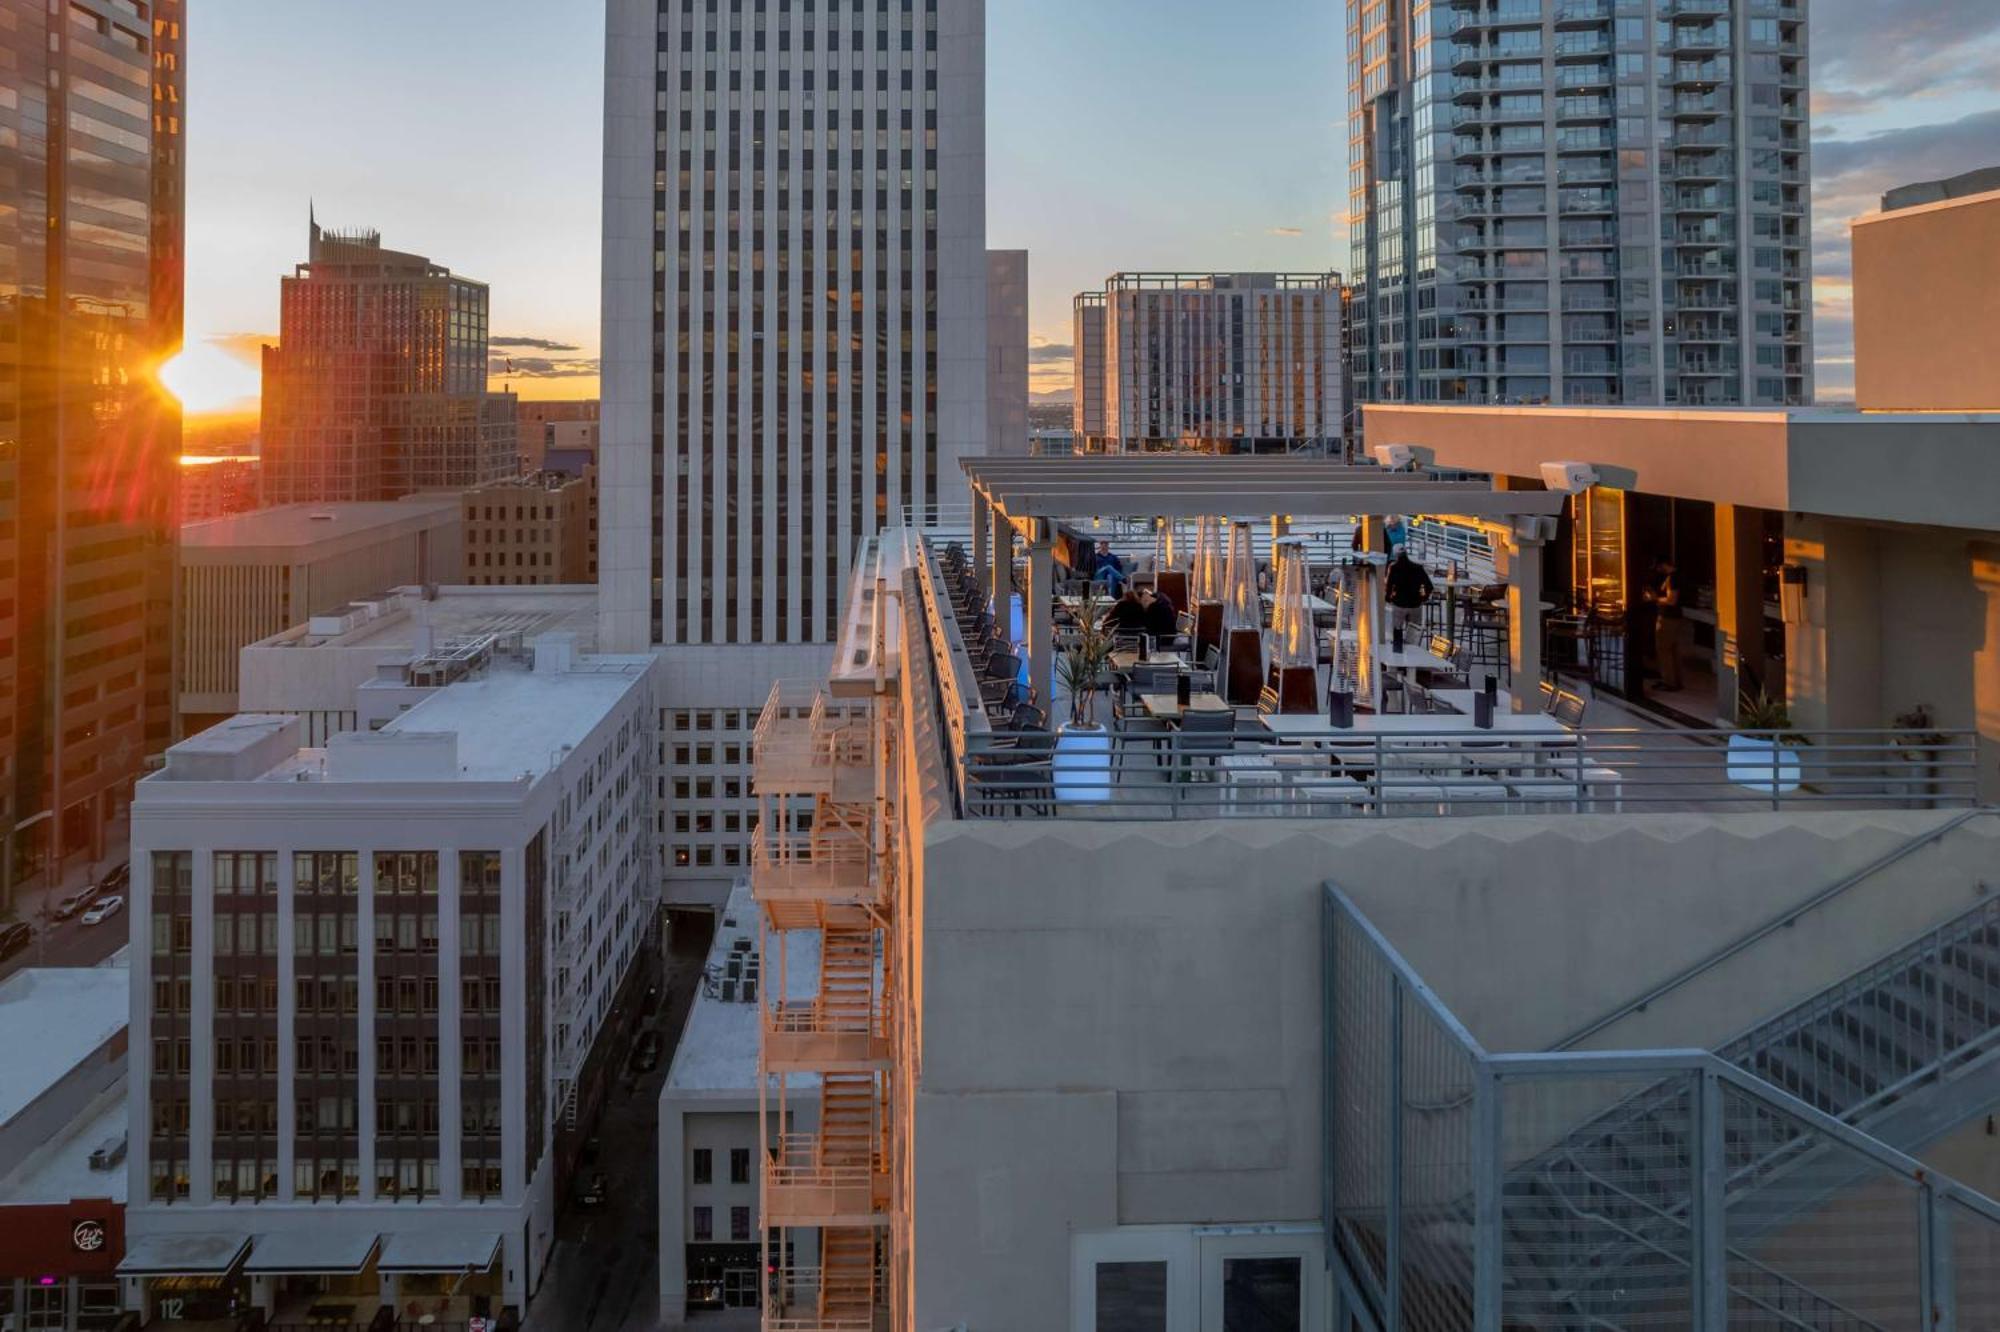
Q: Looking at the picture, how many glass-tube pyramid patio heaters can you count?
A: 5